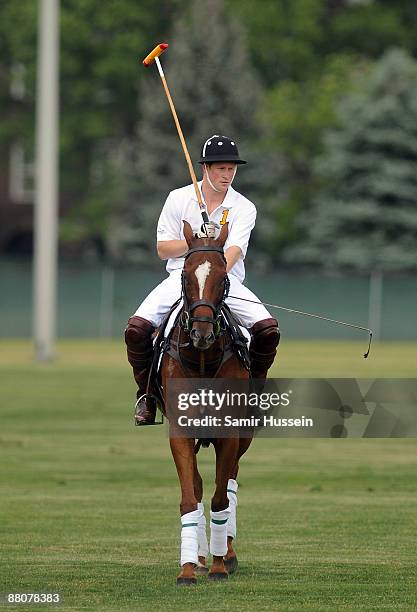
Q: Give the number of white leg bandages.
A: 4